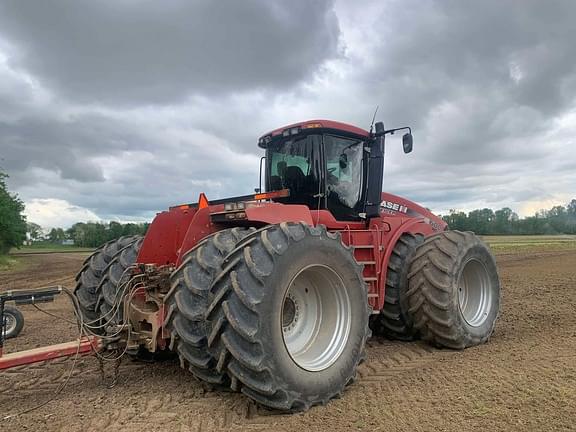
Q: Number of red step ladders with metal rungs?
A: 1